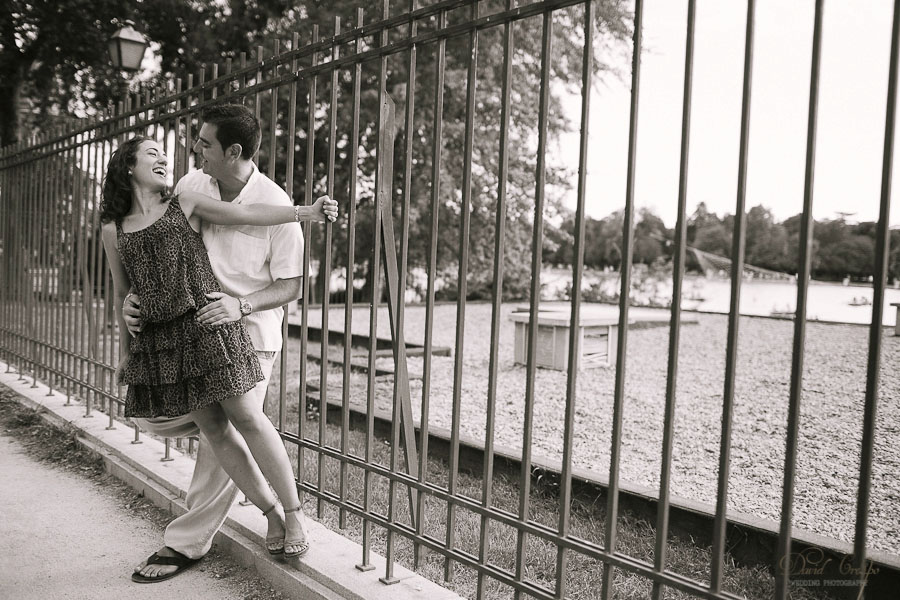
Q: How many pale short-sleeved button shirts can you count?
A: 1